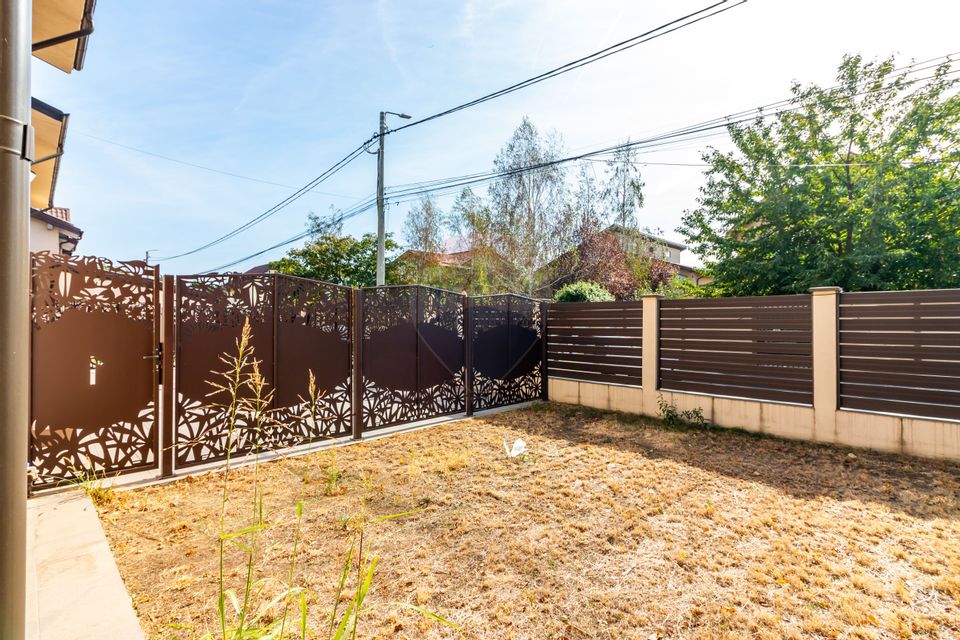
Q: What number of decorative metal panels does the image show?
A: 4